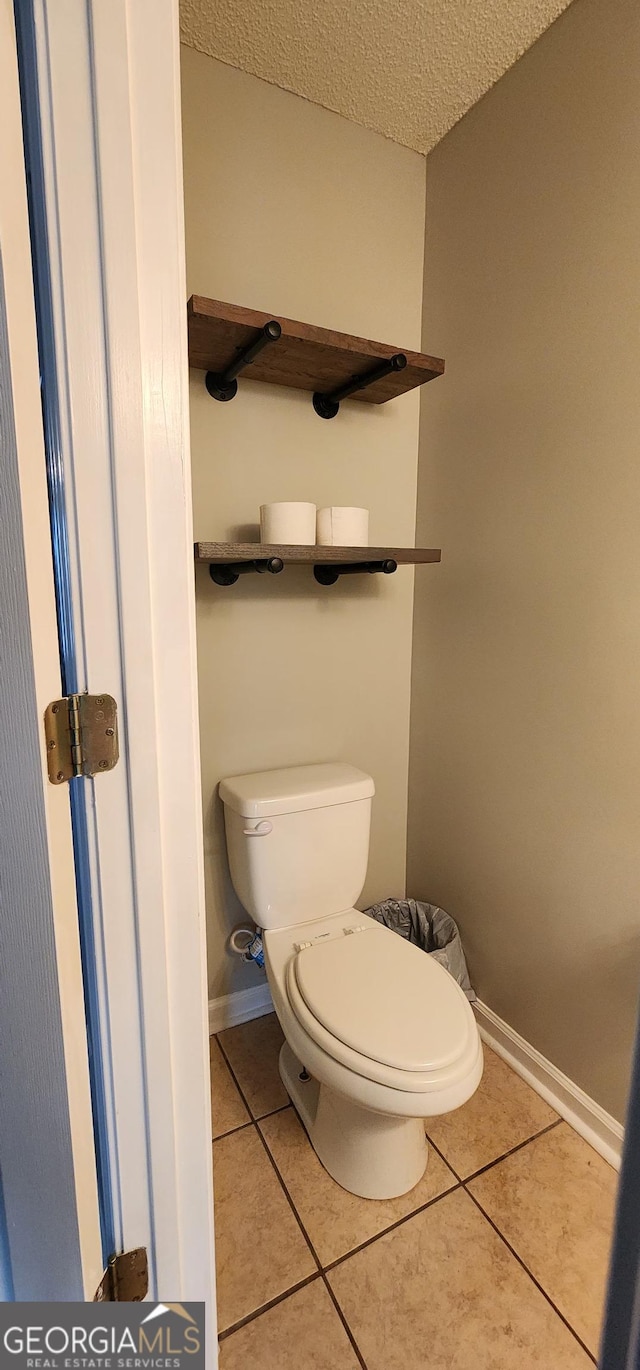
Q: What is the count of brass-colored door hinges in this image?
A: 2